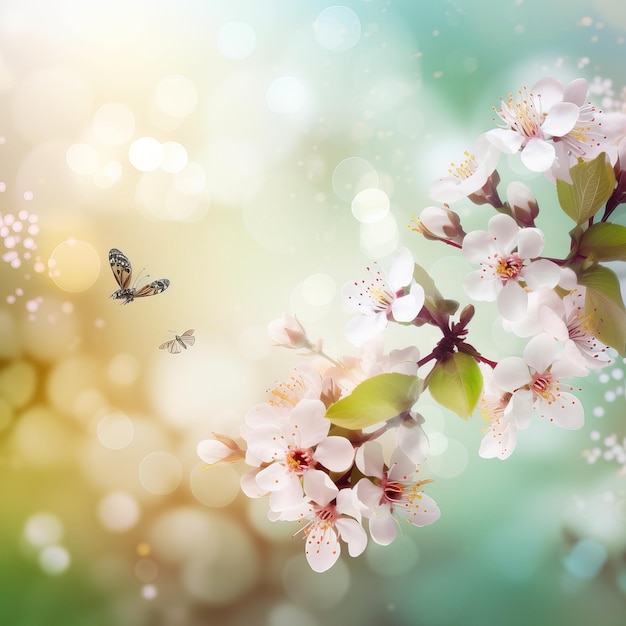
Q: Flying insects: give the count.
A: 2